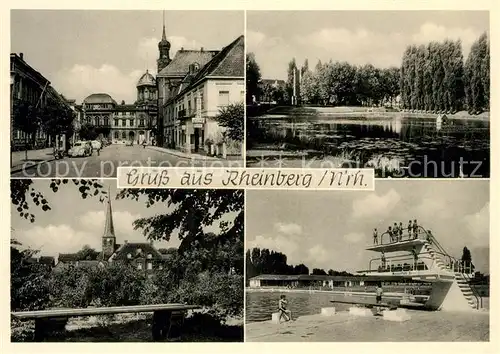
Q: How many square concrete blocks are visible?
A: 4